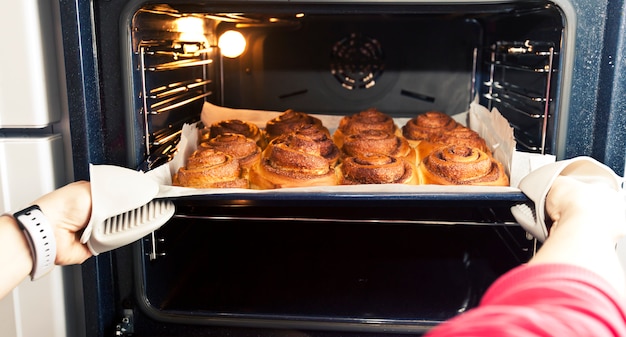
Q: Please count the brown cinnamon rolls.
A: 12